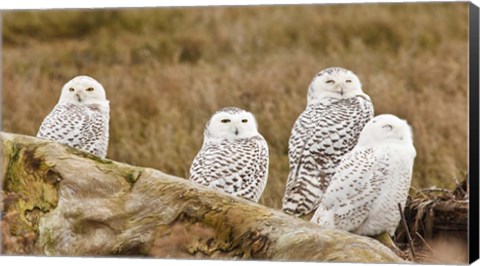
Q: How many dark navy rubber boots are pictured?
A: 0